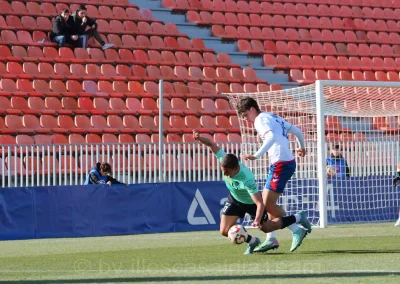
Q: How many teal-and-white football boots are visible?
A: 4